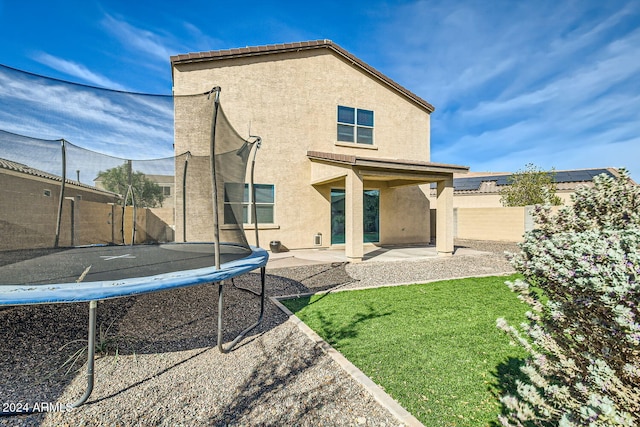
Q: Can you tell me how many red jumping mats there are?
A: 0